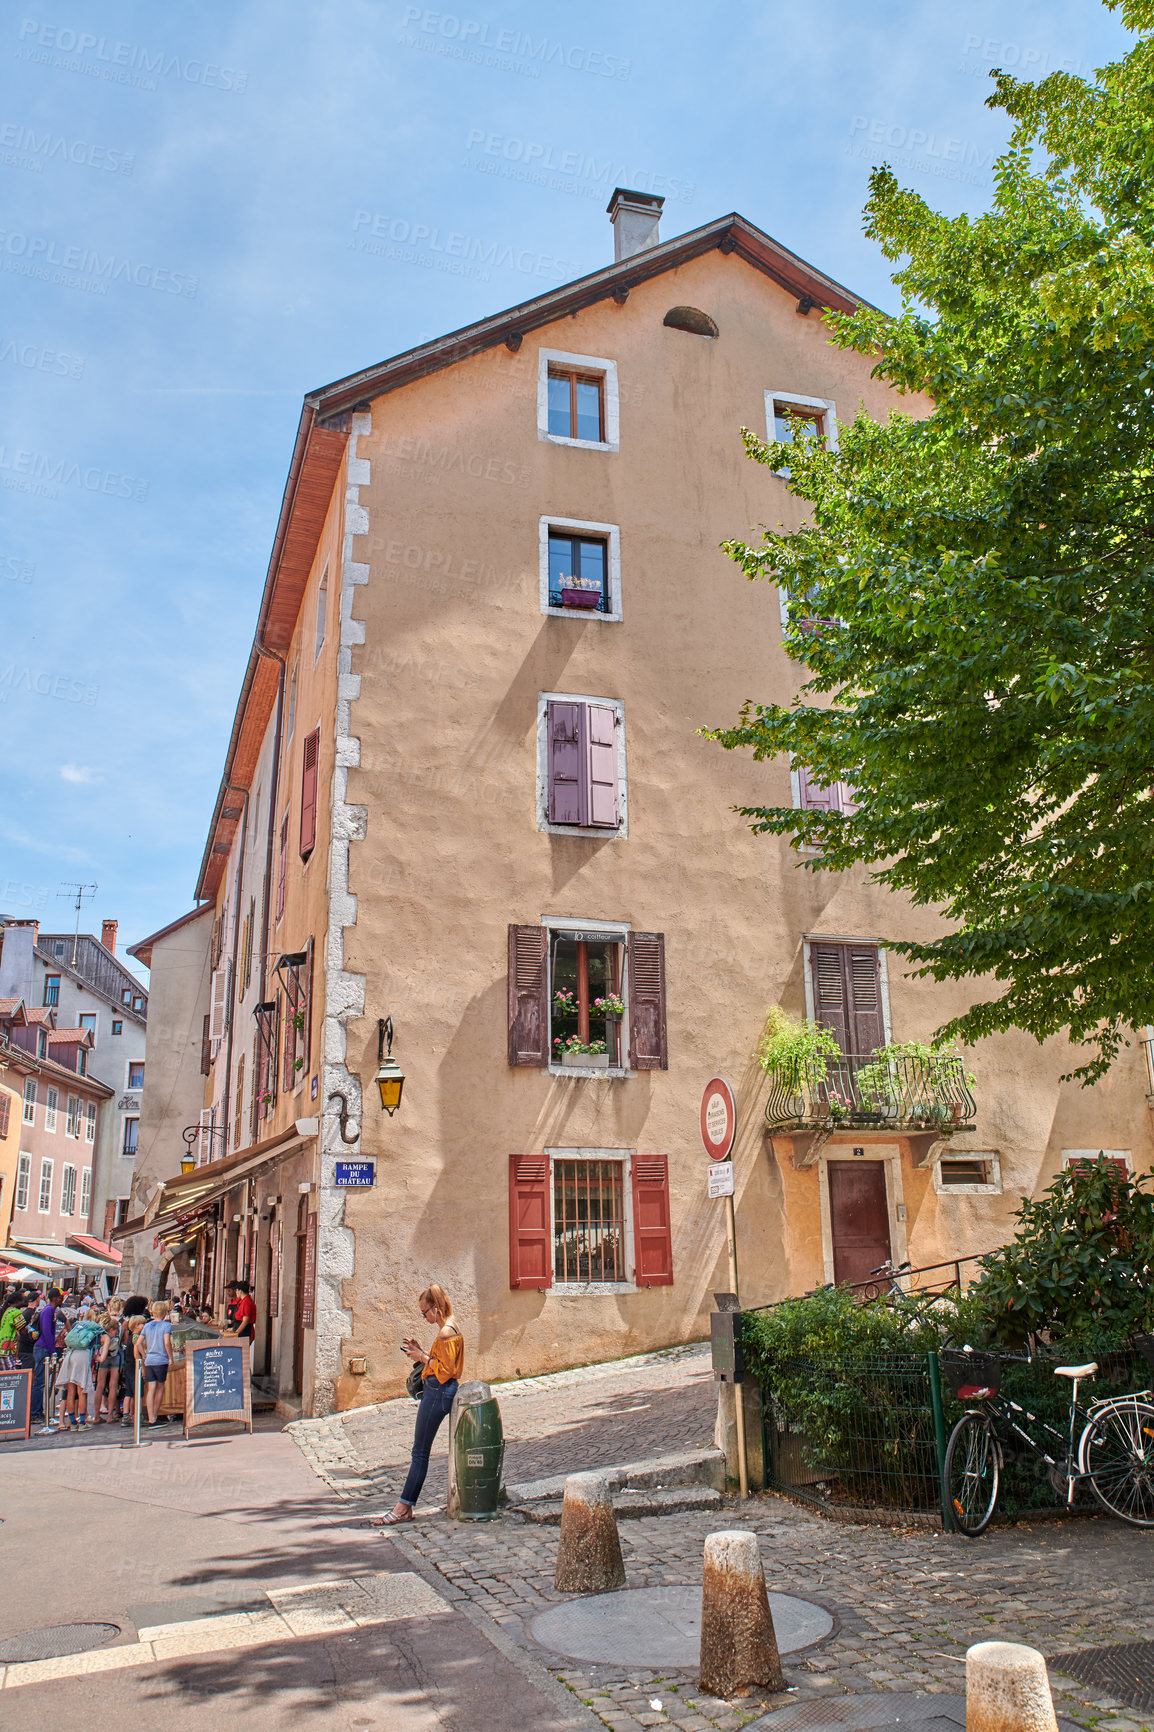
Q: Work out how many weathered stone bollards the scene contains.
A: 3